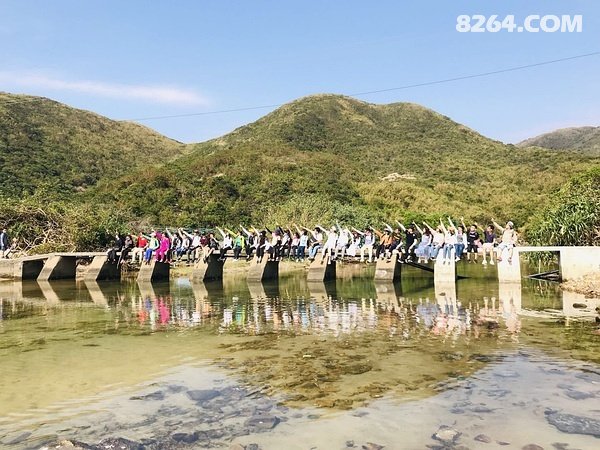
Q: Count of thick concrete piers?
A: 9